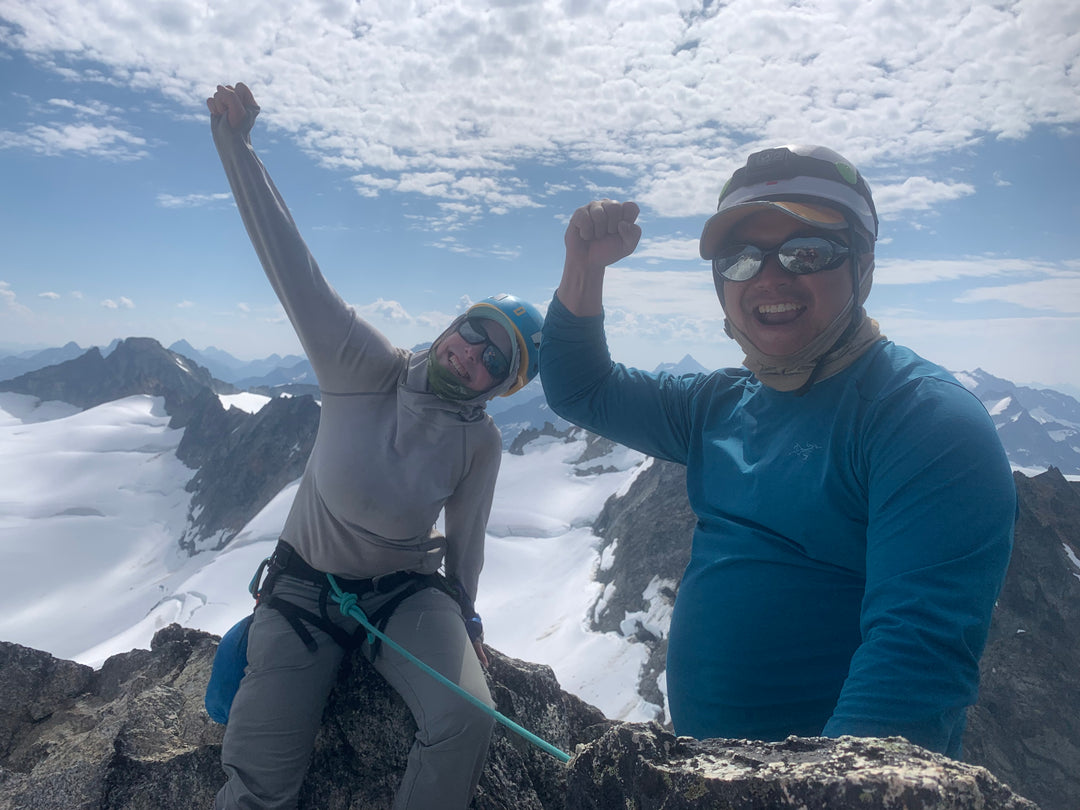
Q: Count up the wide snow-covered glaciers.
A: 2